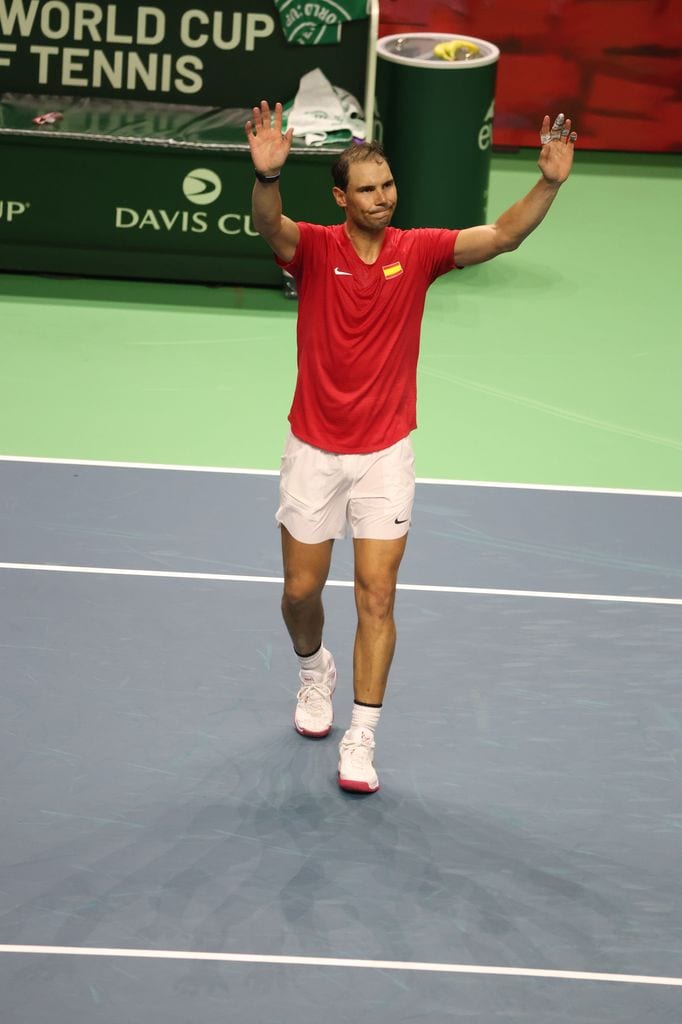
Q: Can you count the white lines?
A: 3